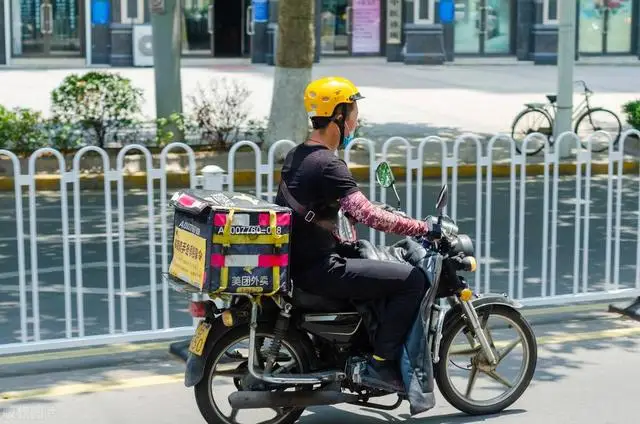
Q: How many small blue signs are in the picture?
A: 3